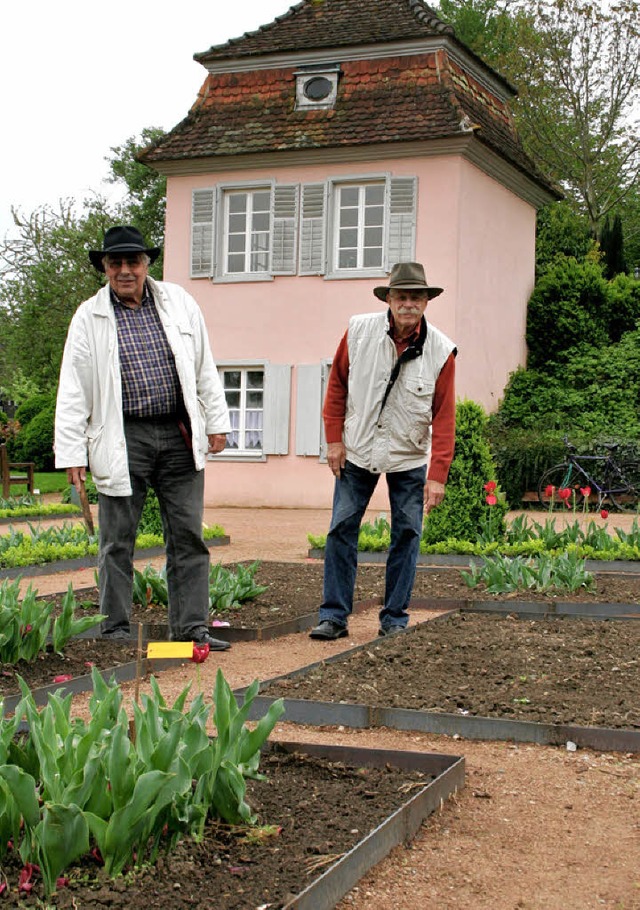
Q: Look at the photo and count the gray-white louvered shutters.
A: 4